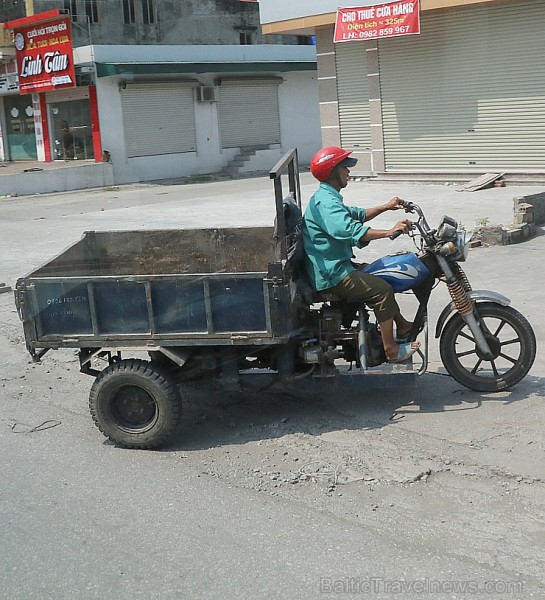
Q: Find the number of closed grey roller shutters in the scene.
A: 4